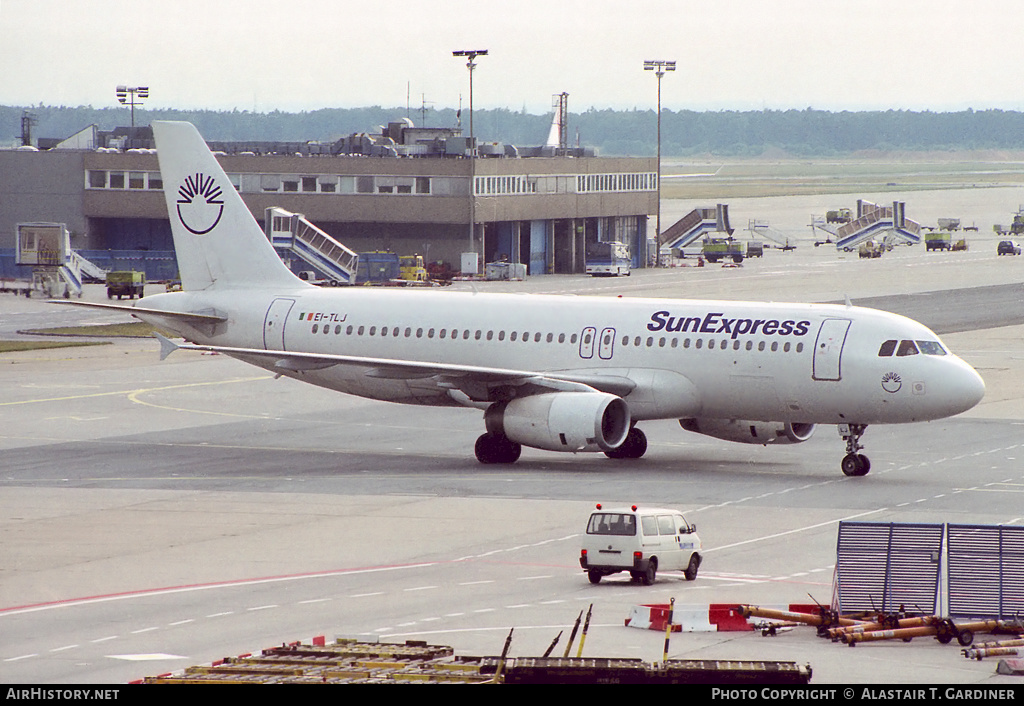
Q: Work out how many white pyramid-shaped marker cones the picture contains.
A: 0